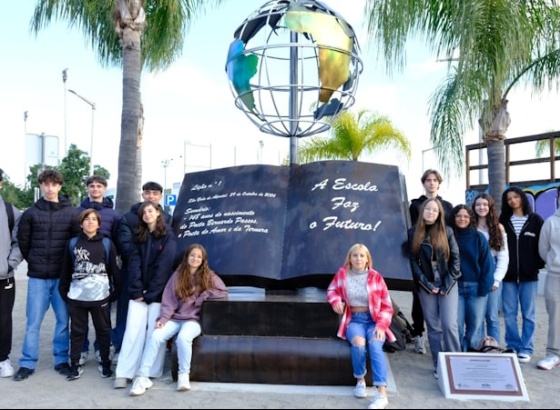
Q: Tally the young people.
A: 14